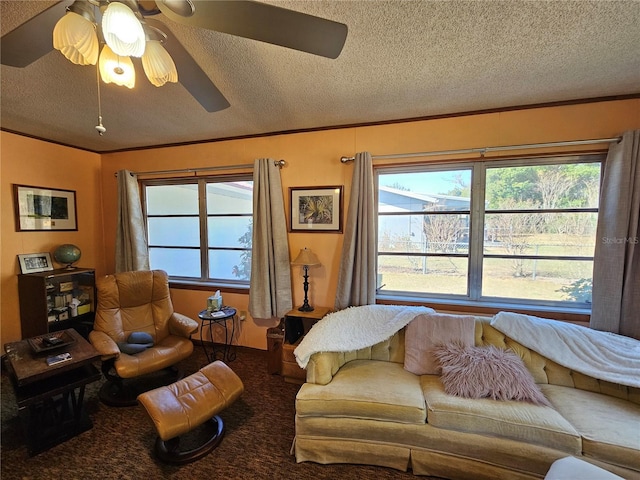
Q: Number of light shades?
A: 5